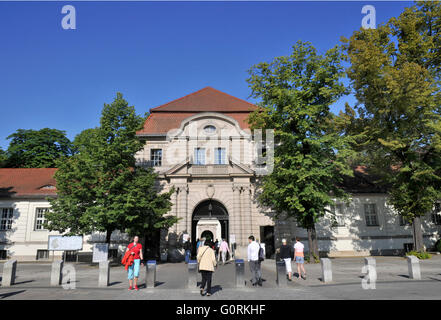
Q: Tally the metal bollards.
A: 4